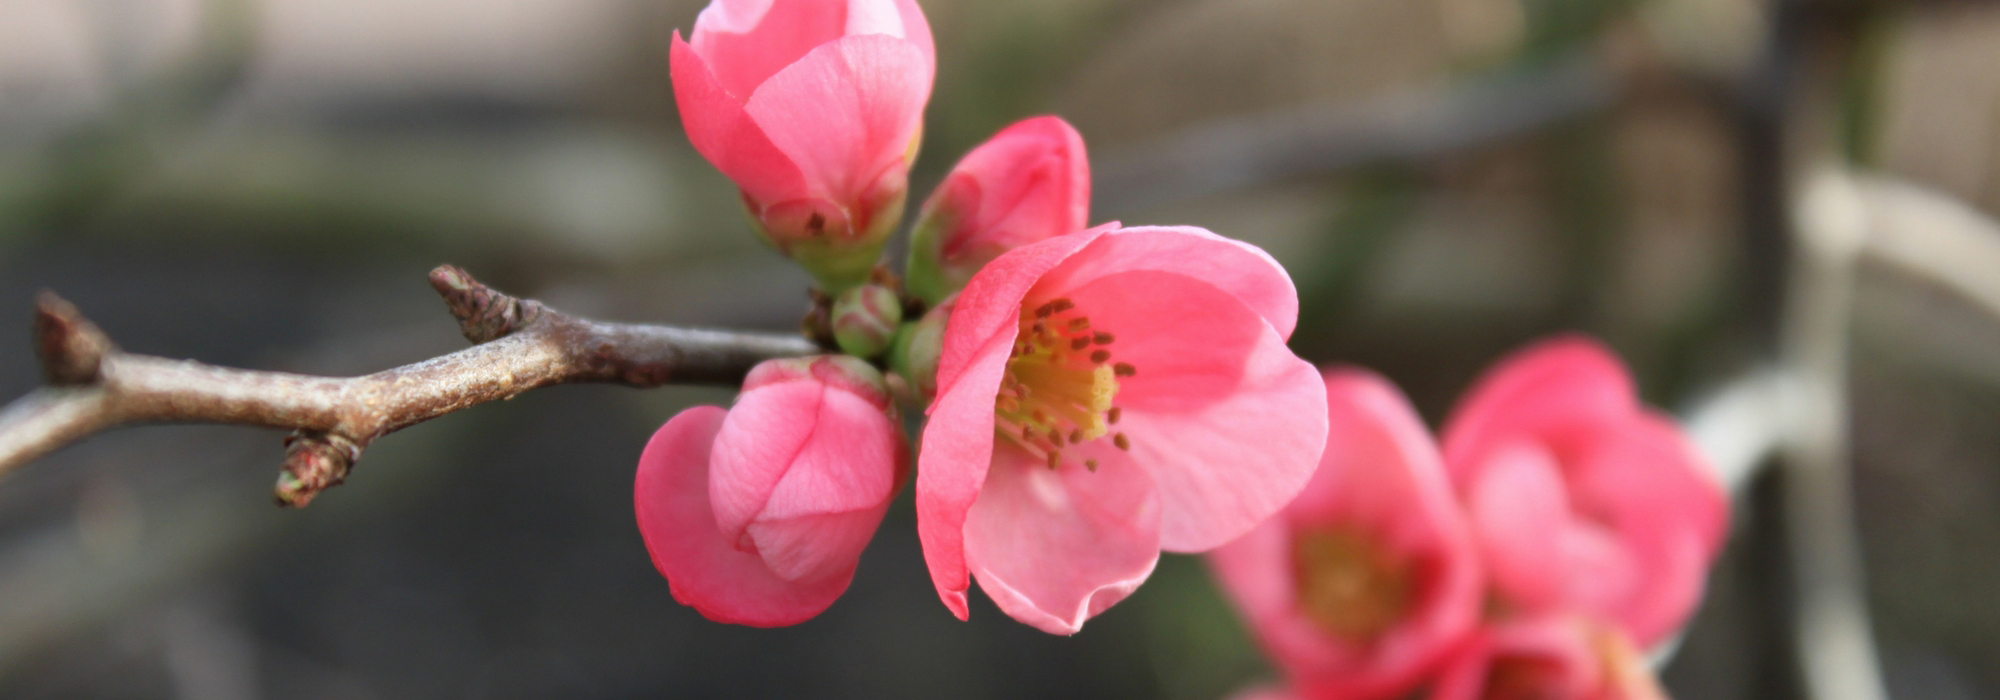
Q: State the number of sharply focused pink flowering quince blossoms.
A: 4